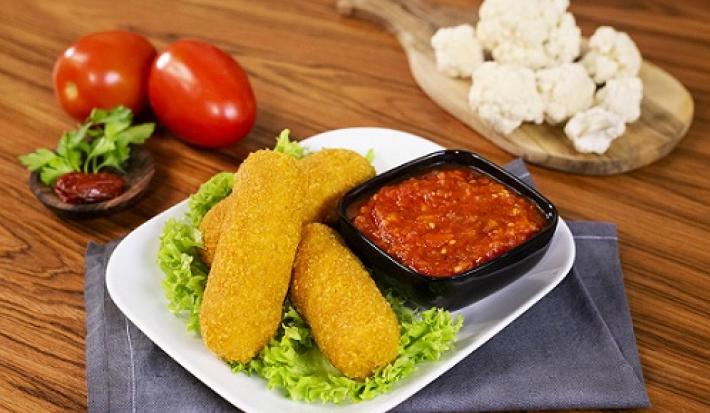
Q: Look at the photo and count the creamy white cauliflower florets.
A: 7